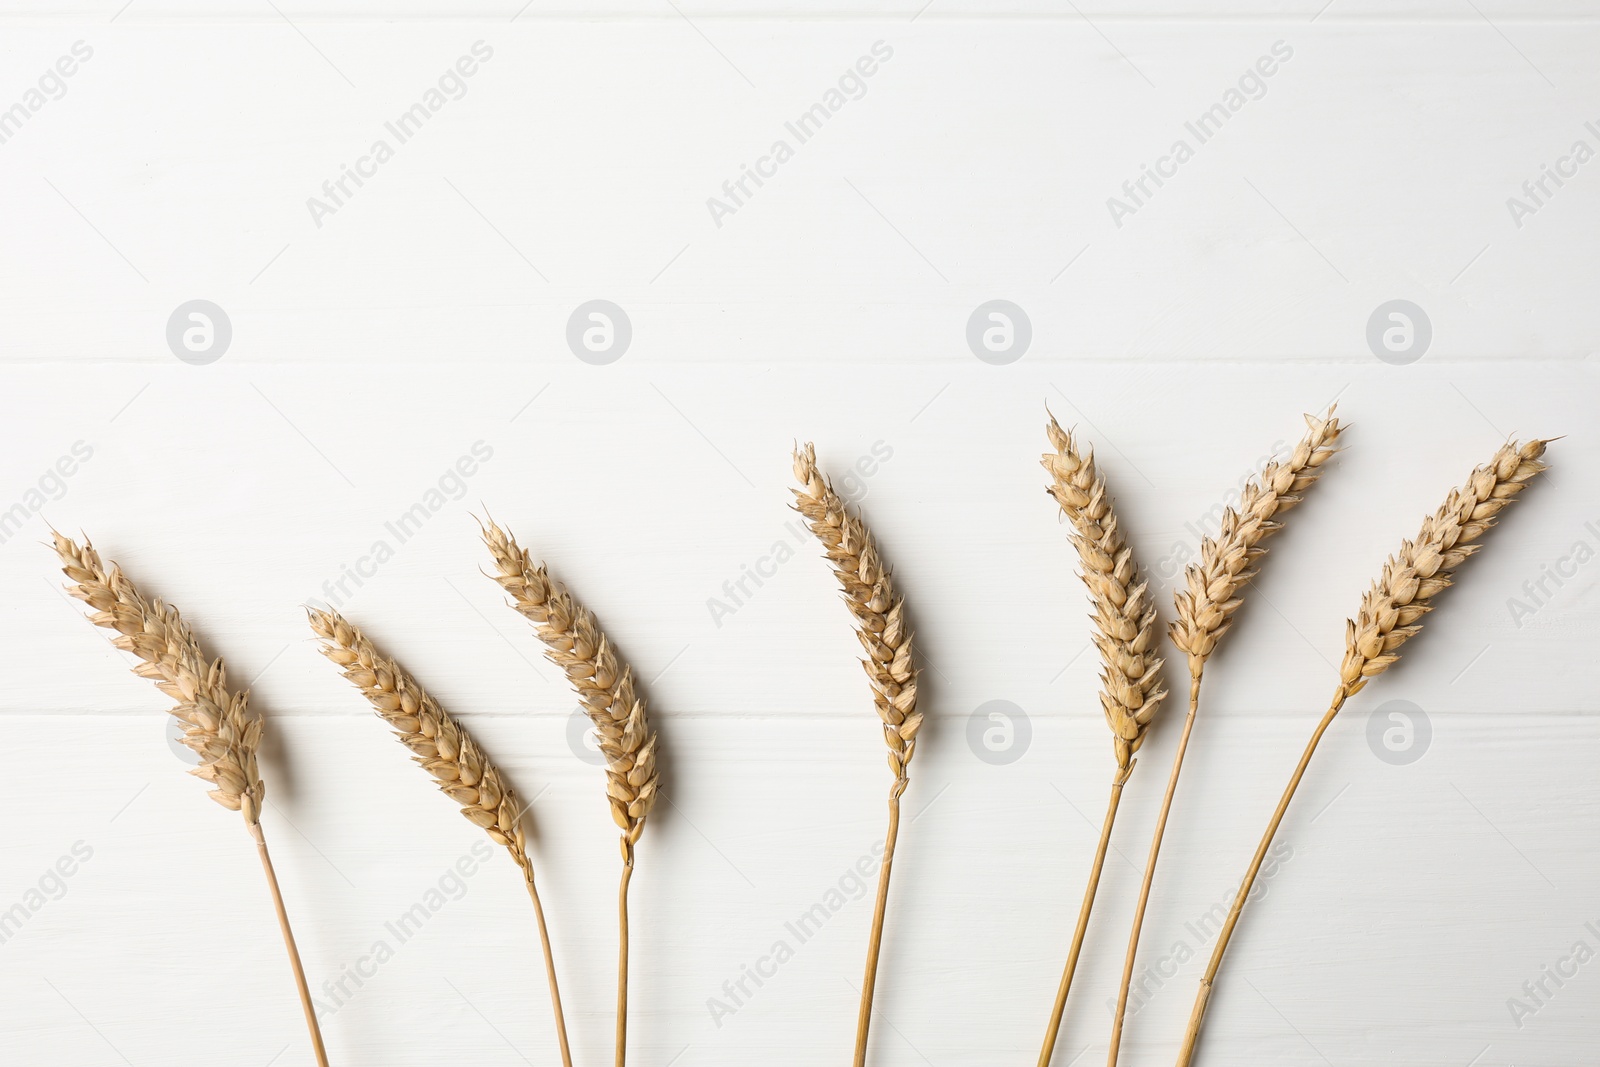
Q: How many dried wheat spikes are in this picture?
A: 7